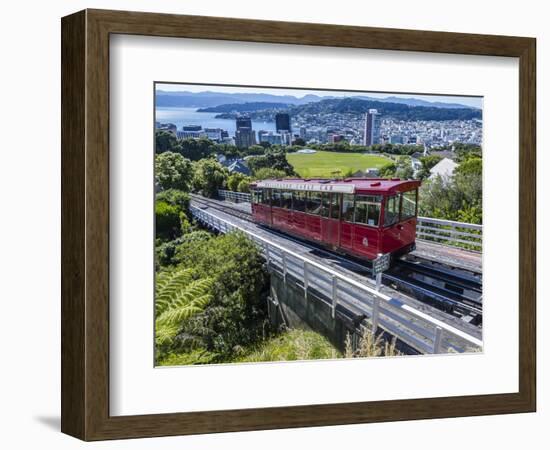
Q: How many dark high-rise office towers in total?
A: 2